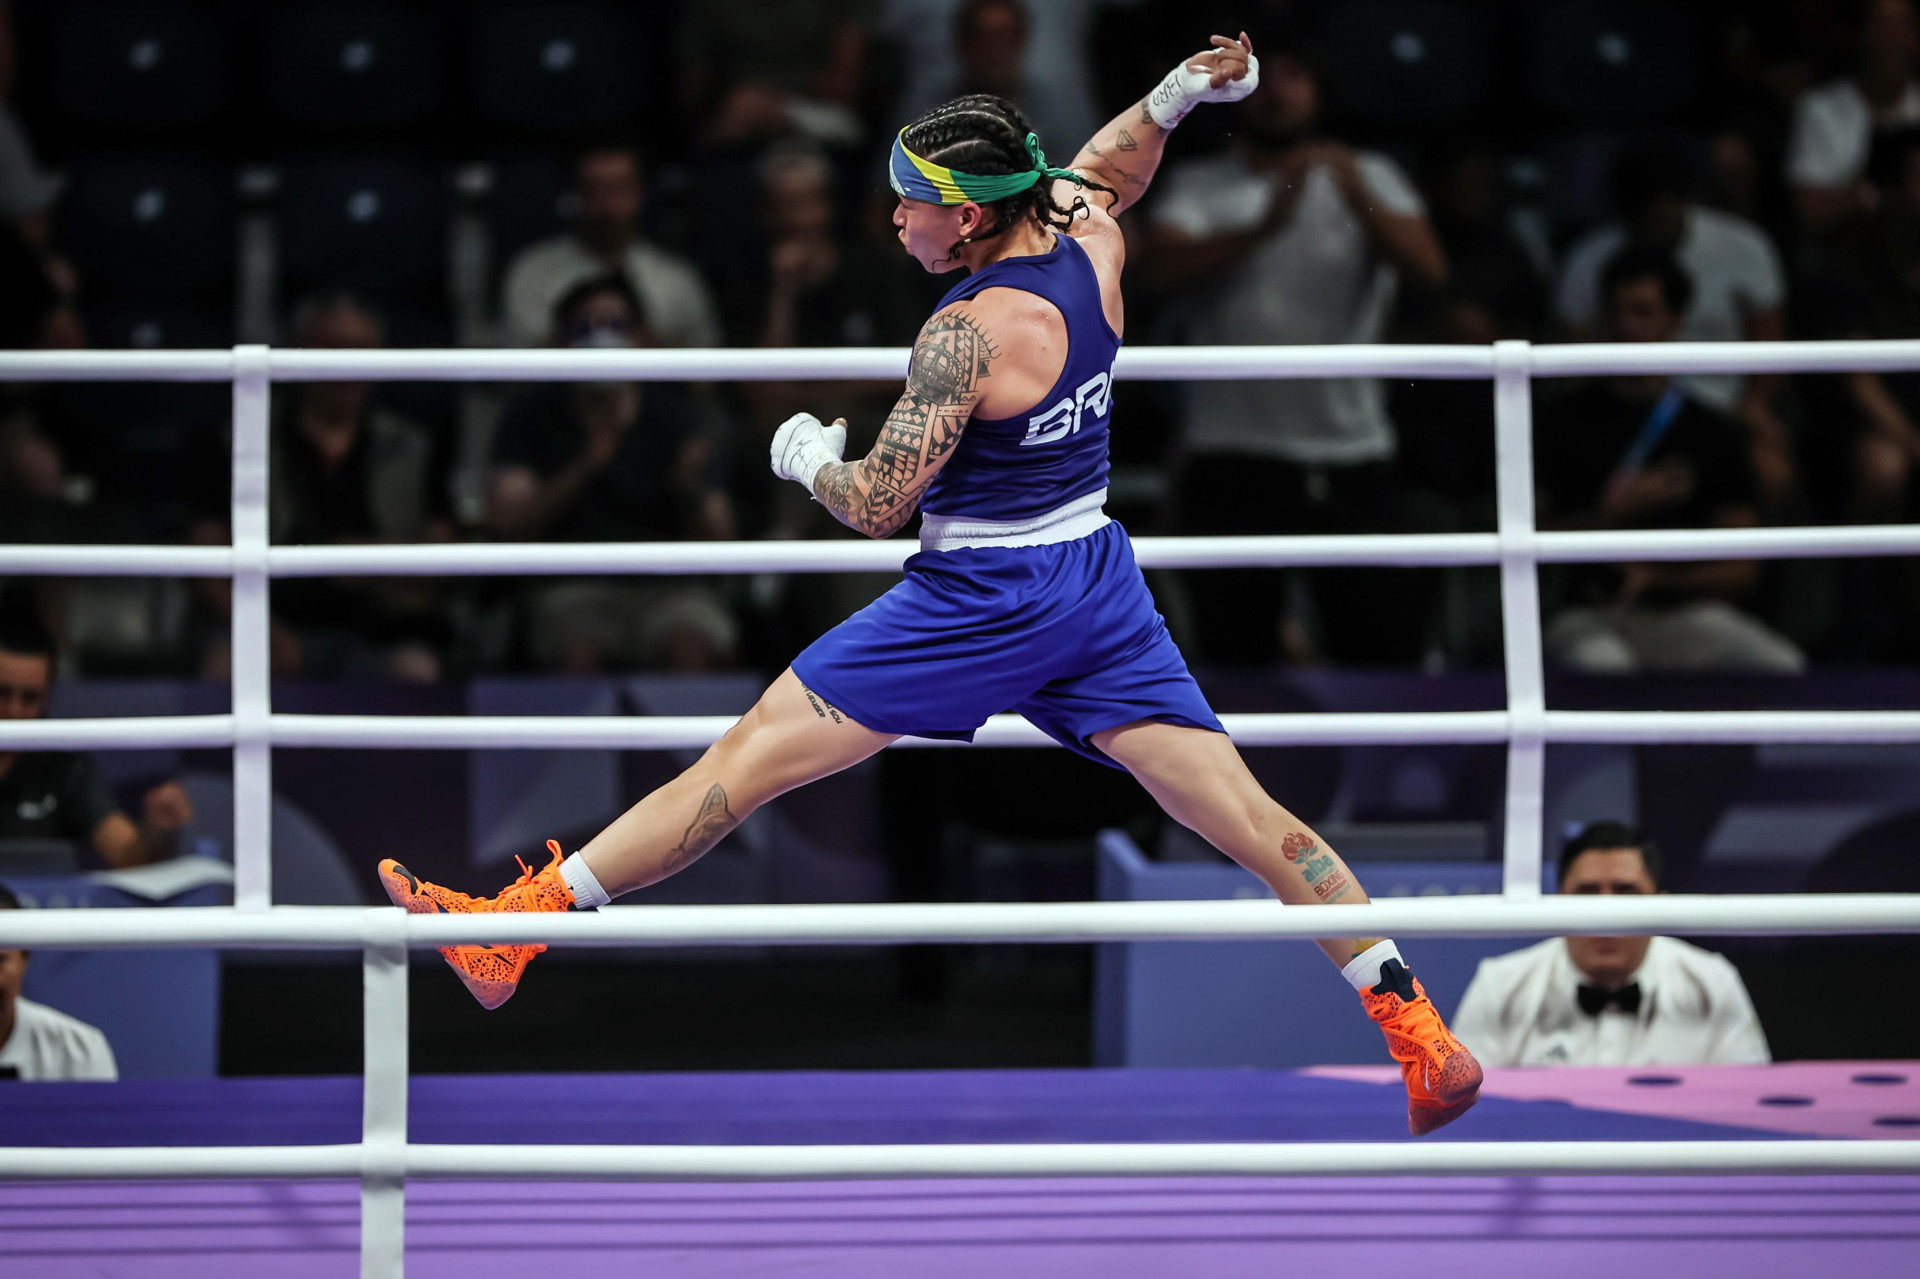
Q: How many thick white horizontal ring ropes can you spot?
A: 5